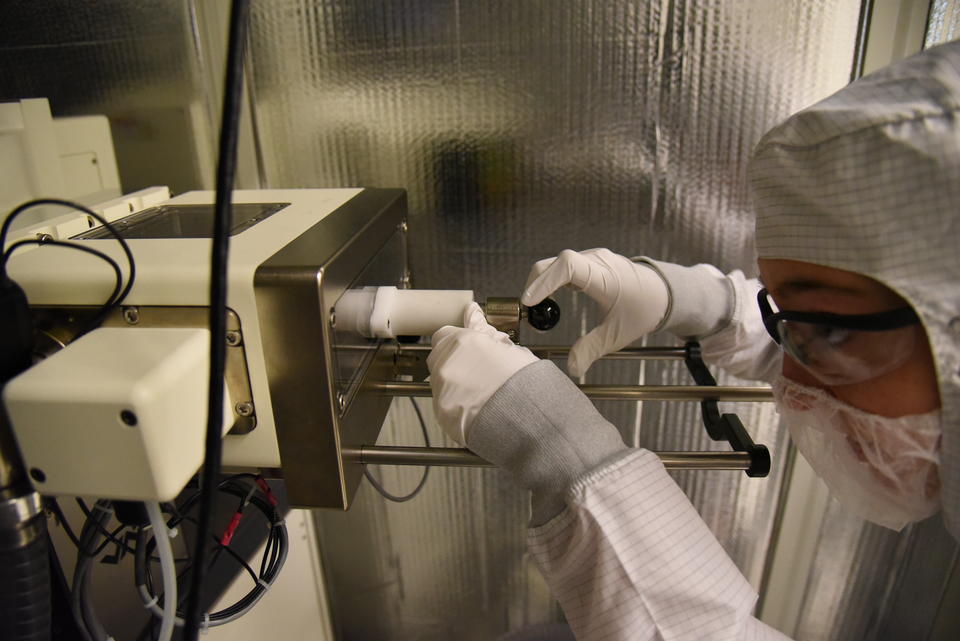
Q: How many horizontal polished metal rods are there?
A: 3